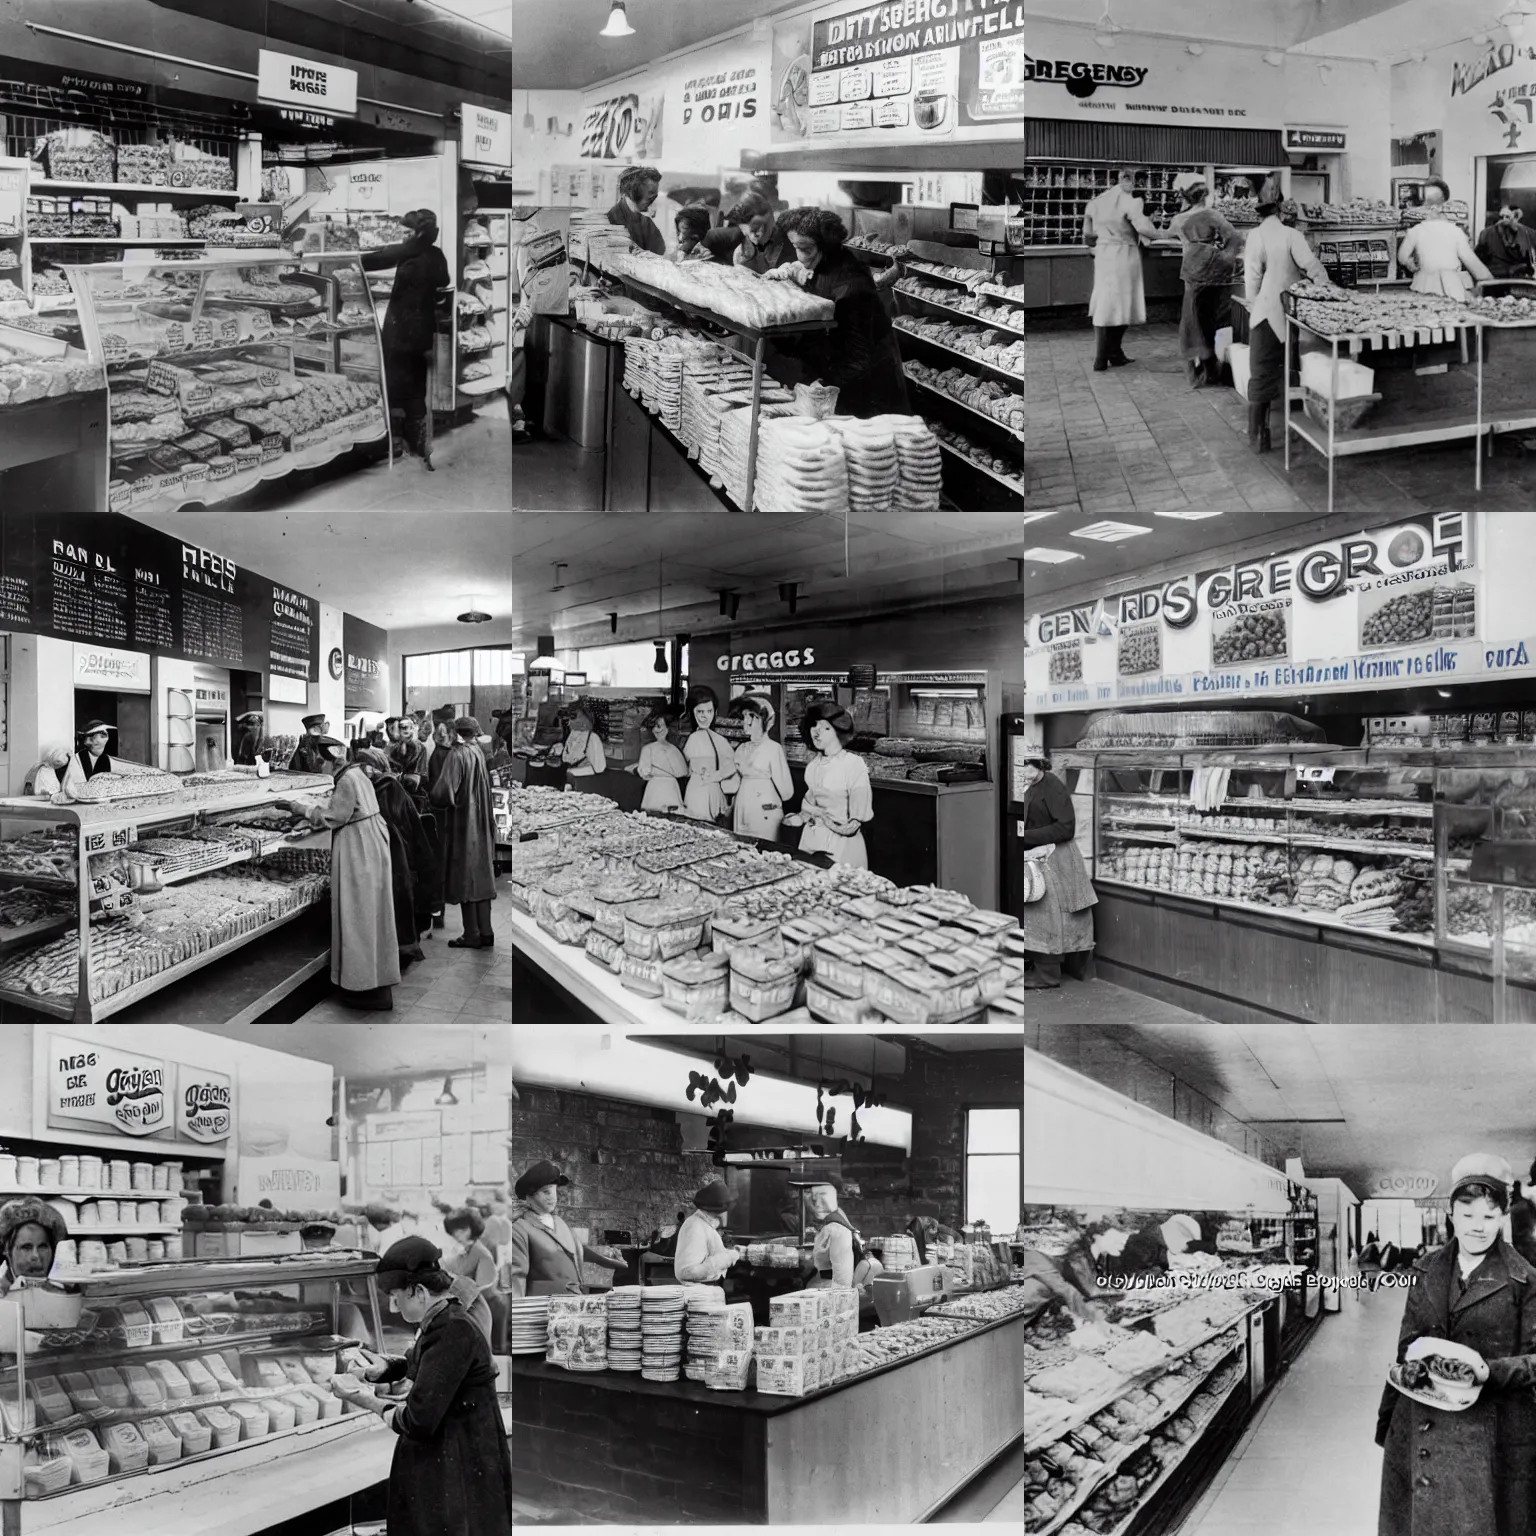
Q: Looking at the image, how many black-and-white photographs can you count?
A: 9